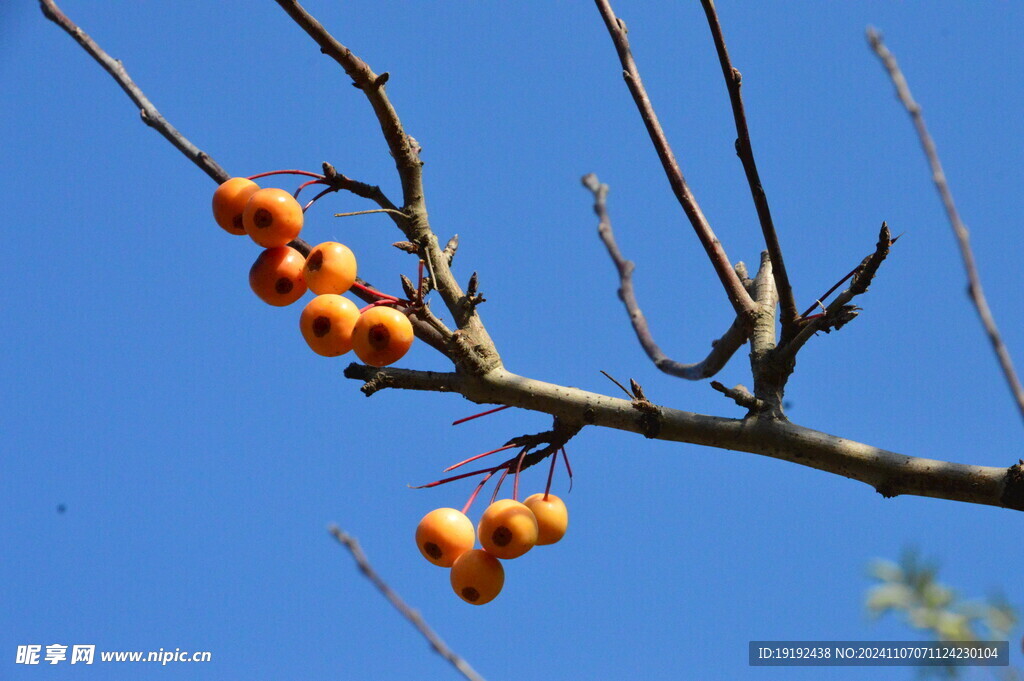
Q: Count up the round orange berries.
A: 10